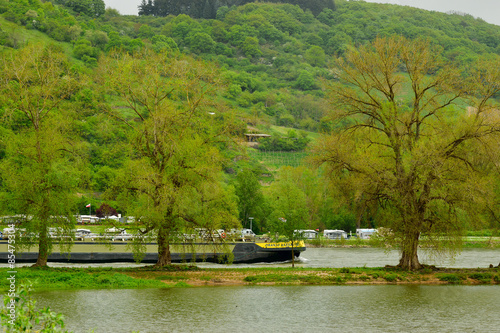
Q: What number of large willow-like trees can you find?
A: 3